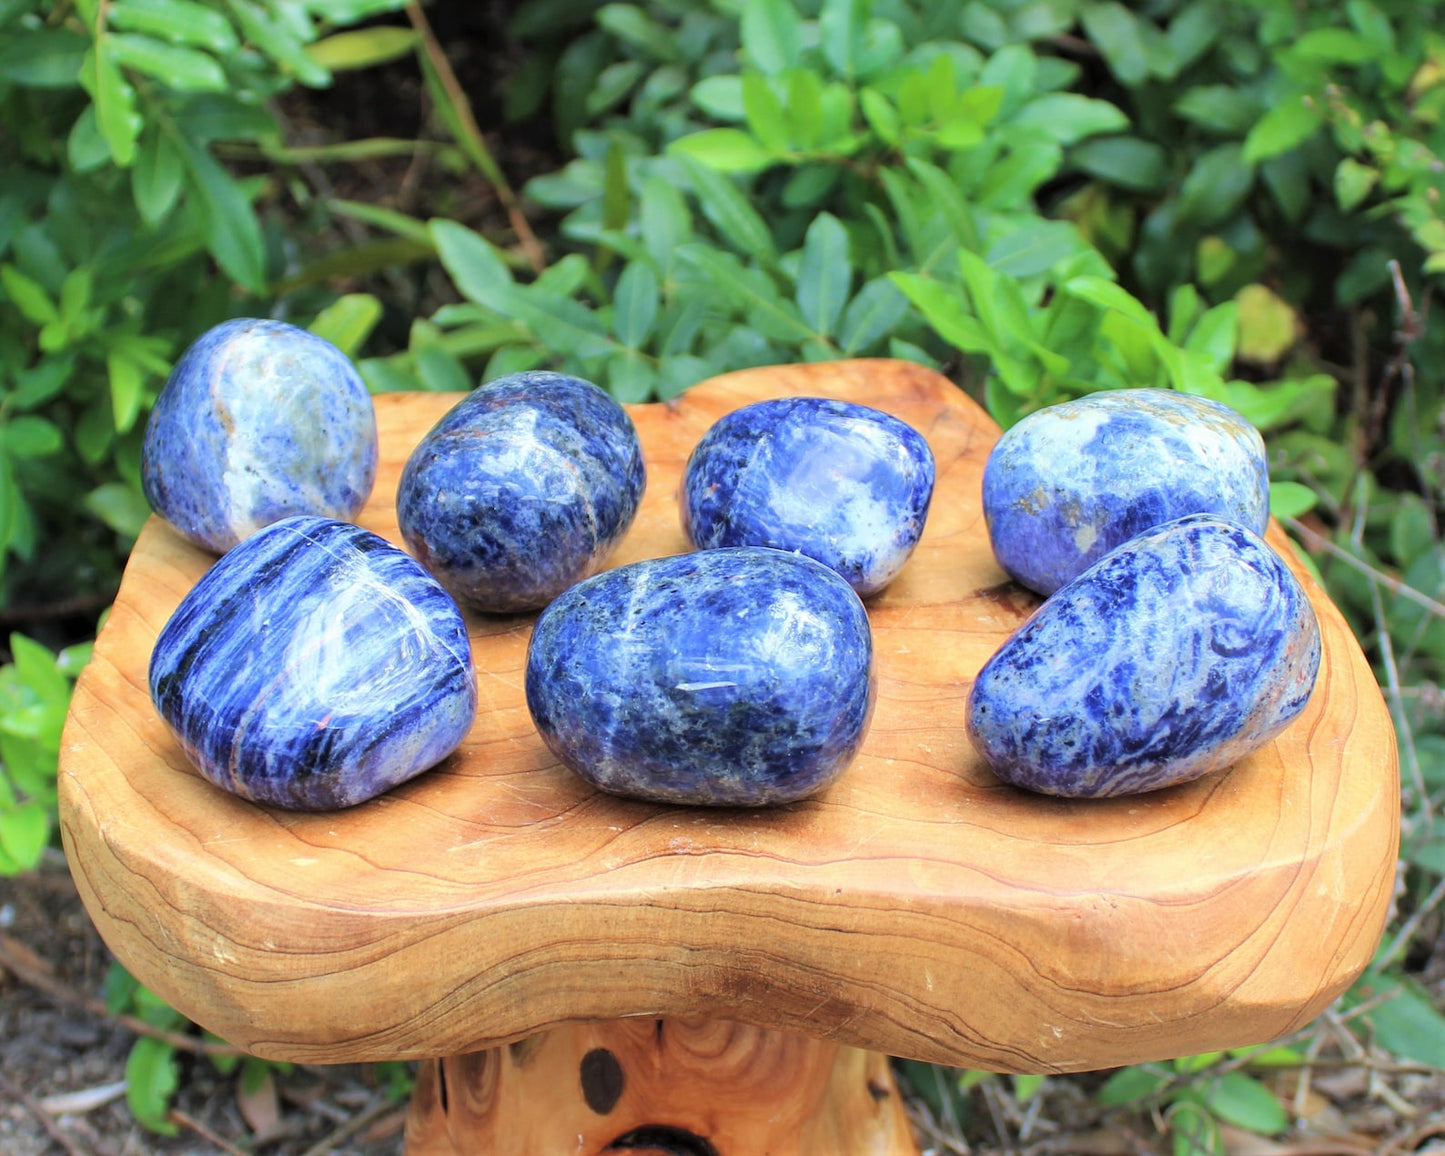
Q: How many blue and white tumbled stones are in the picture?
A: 7